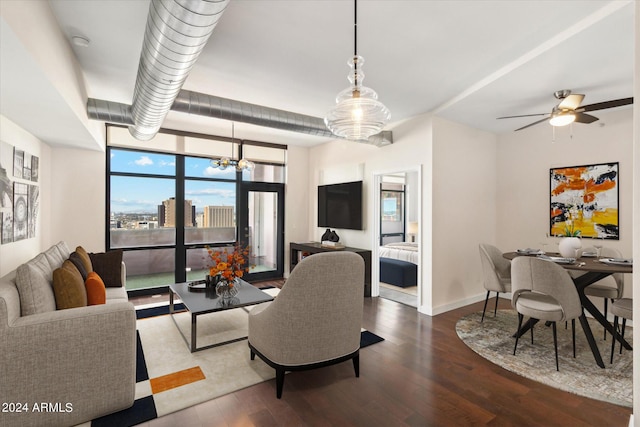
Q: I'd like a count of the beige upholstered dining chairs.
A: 4